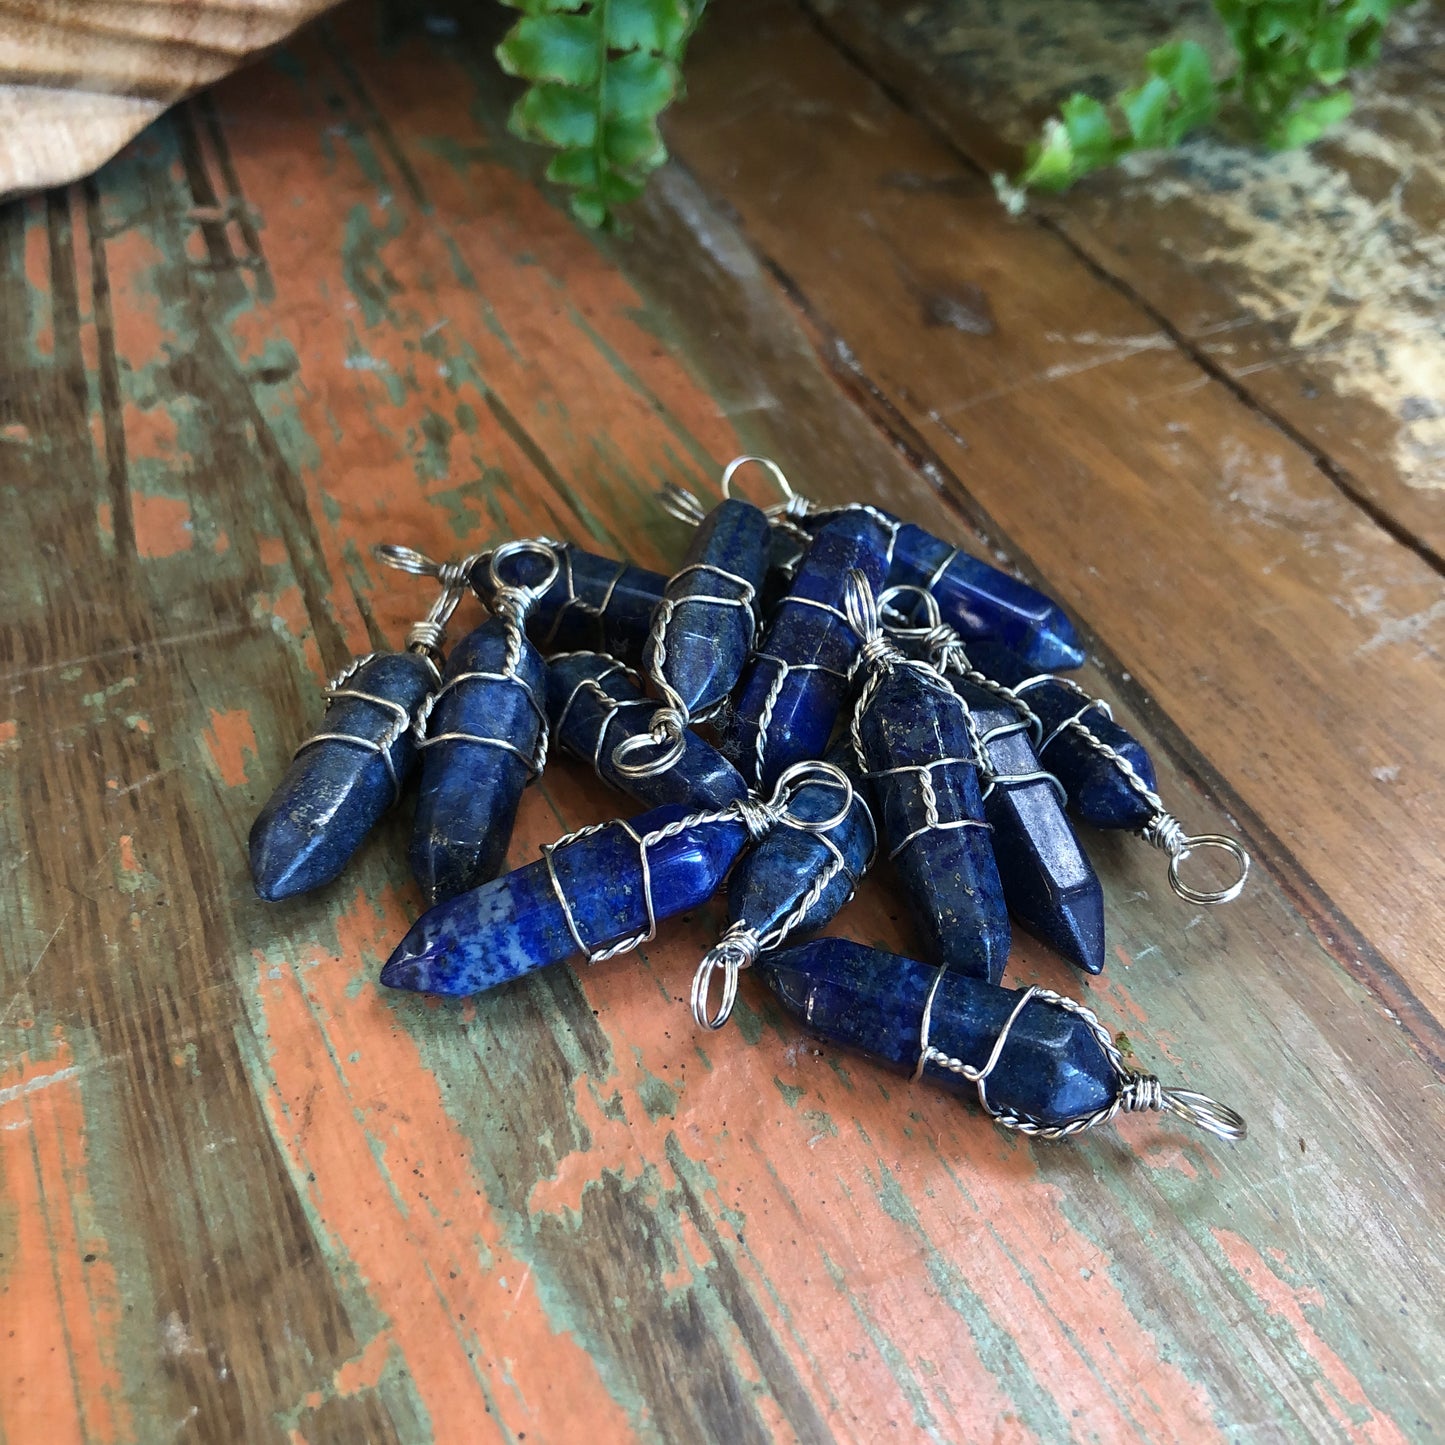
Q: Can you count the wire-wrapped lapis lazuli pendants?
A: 14